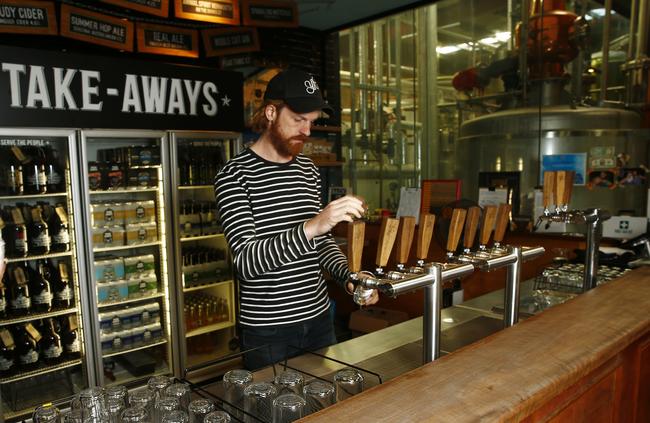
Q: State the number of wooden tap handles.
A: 11